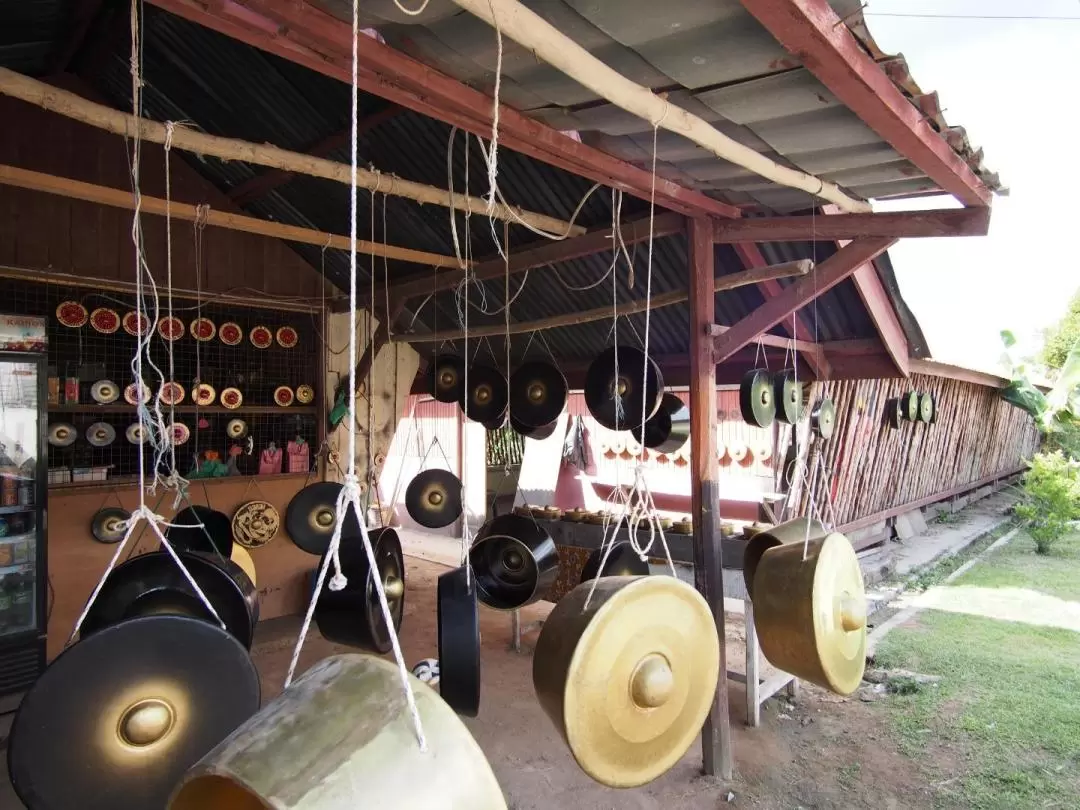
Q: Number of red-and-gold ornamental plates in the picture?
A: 14